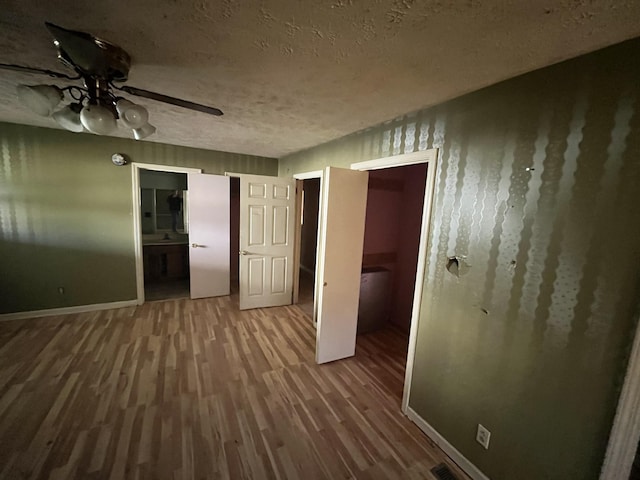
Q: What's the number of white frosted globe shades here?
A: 5